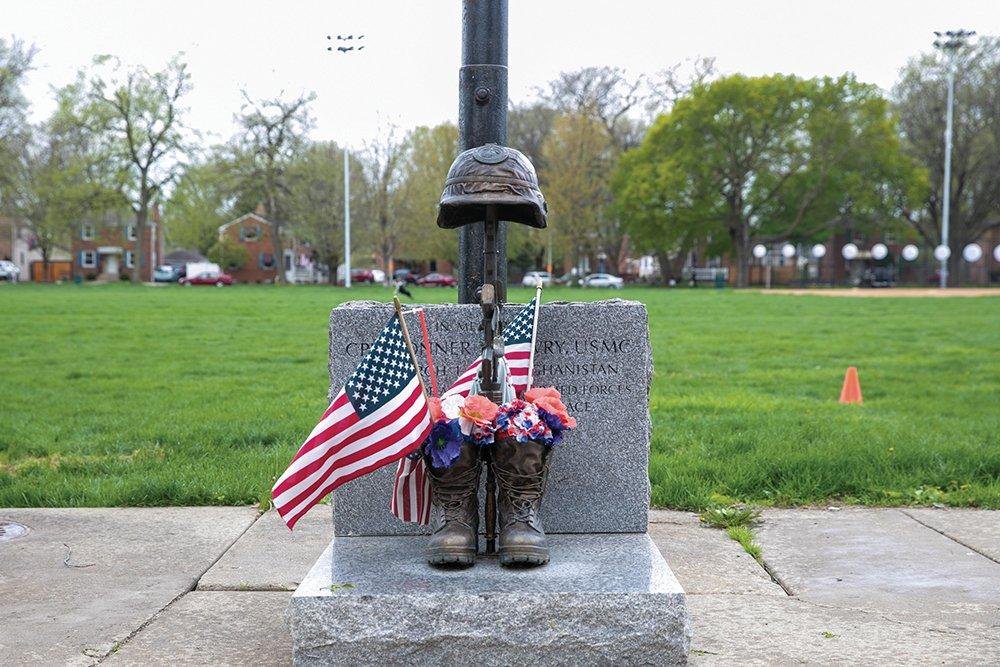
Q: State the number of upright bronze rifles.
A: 1